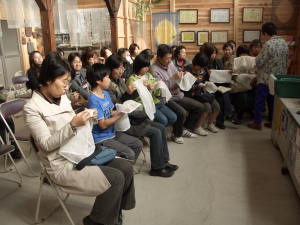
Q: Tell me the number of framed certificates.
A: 7